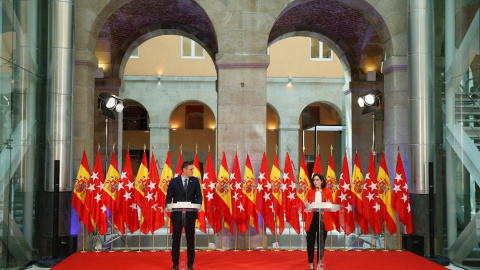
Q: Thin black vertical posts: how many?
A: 2